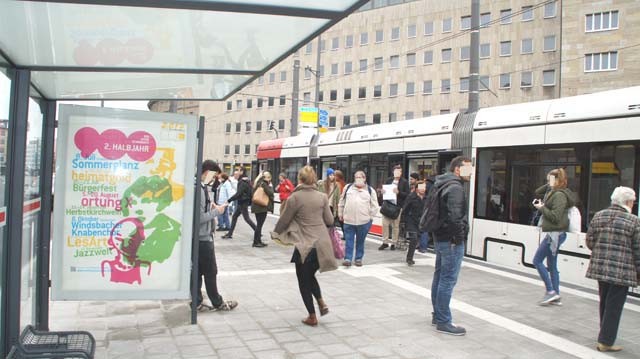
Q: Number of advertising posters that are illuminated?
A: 1